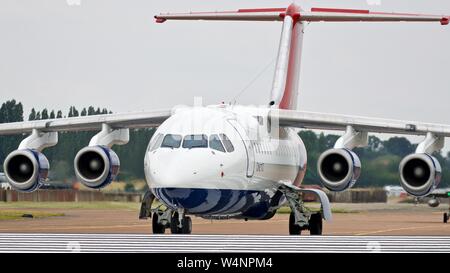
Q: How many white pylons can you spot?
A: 4